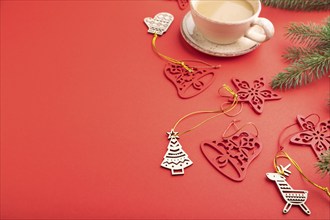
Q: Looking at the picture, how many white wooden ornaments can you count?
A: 3